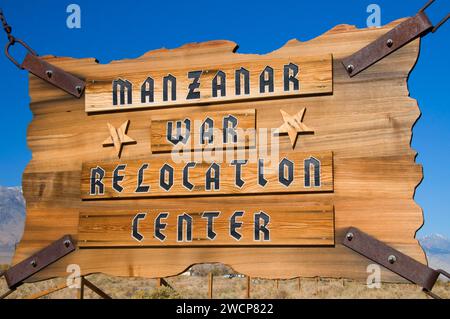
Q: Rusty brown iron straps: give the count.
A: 4